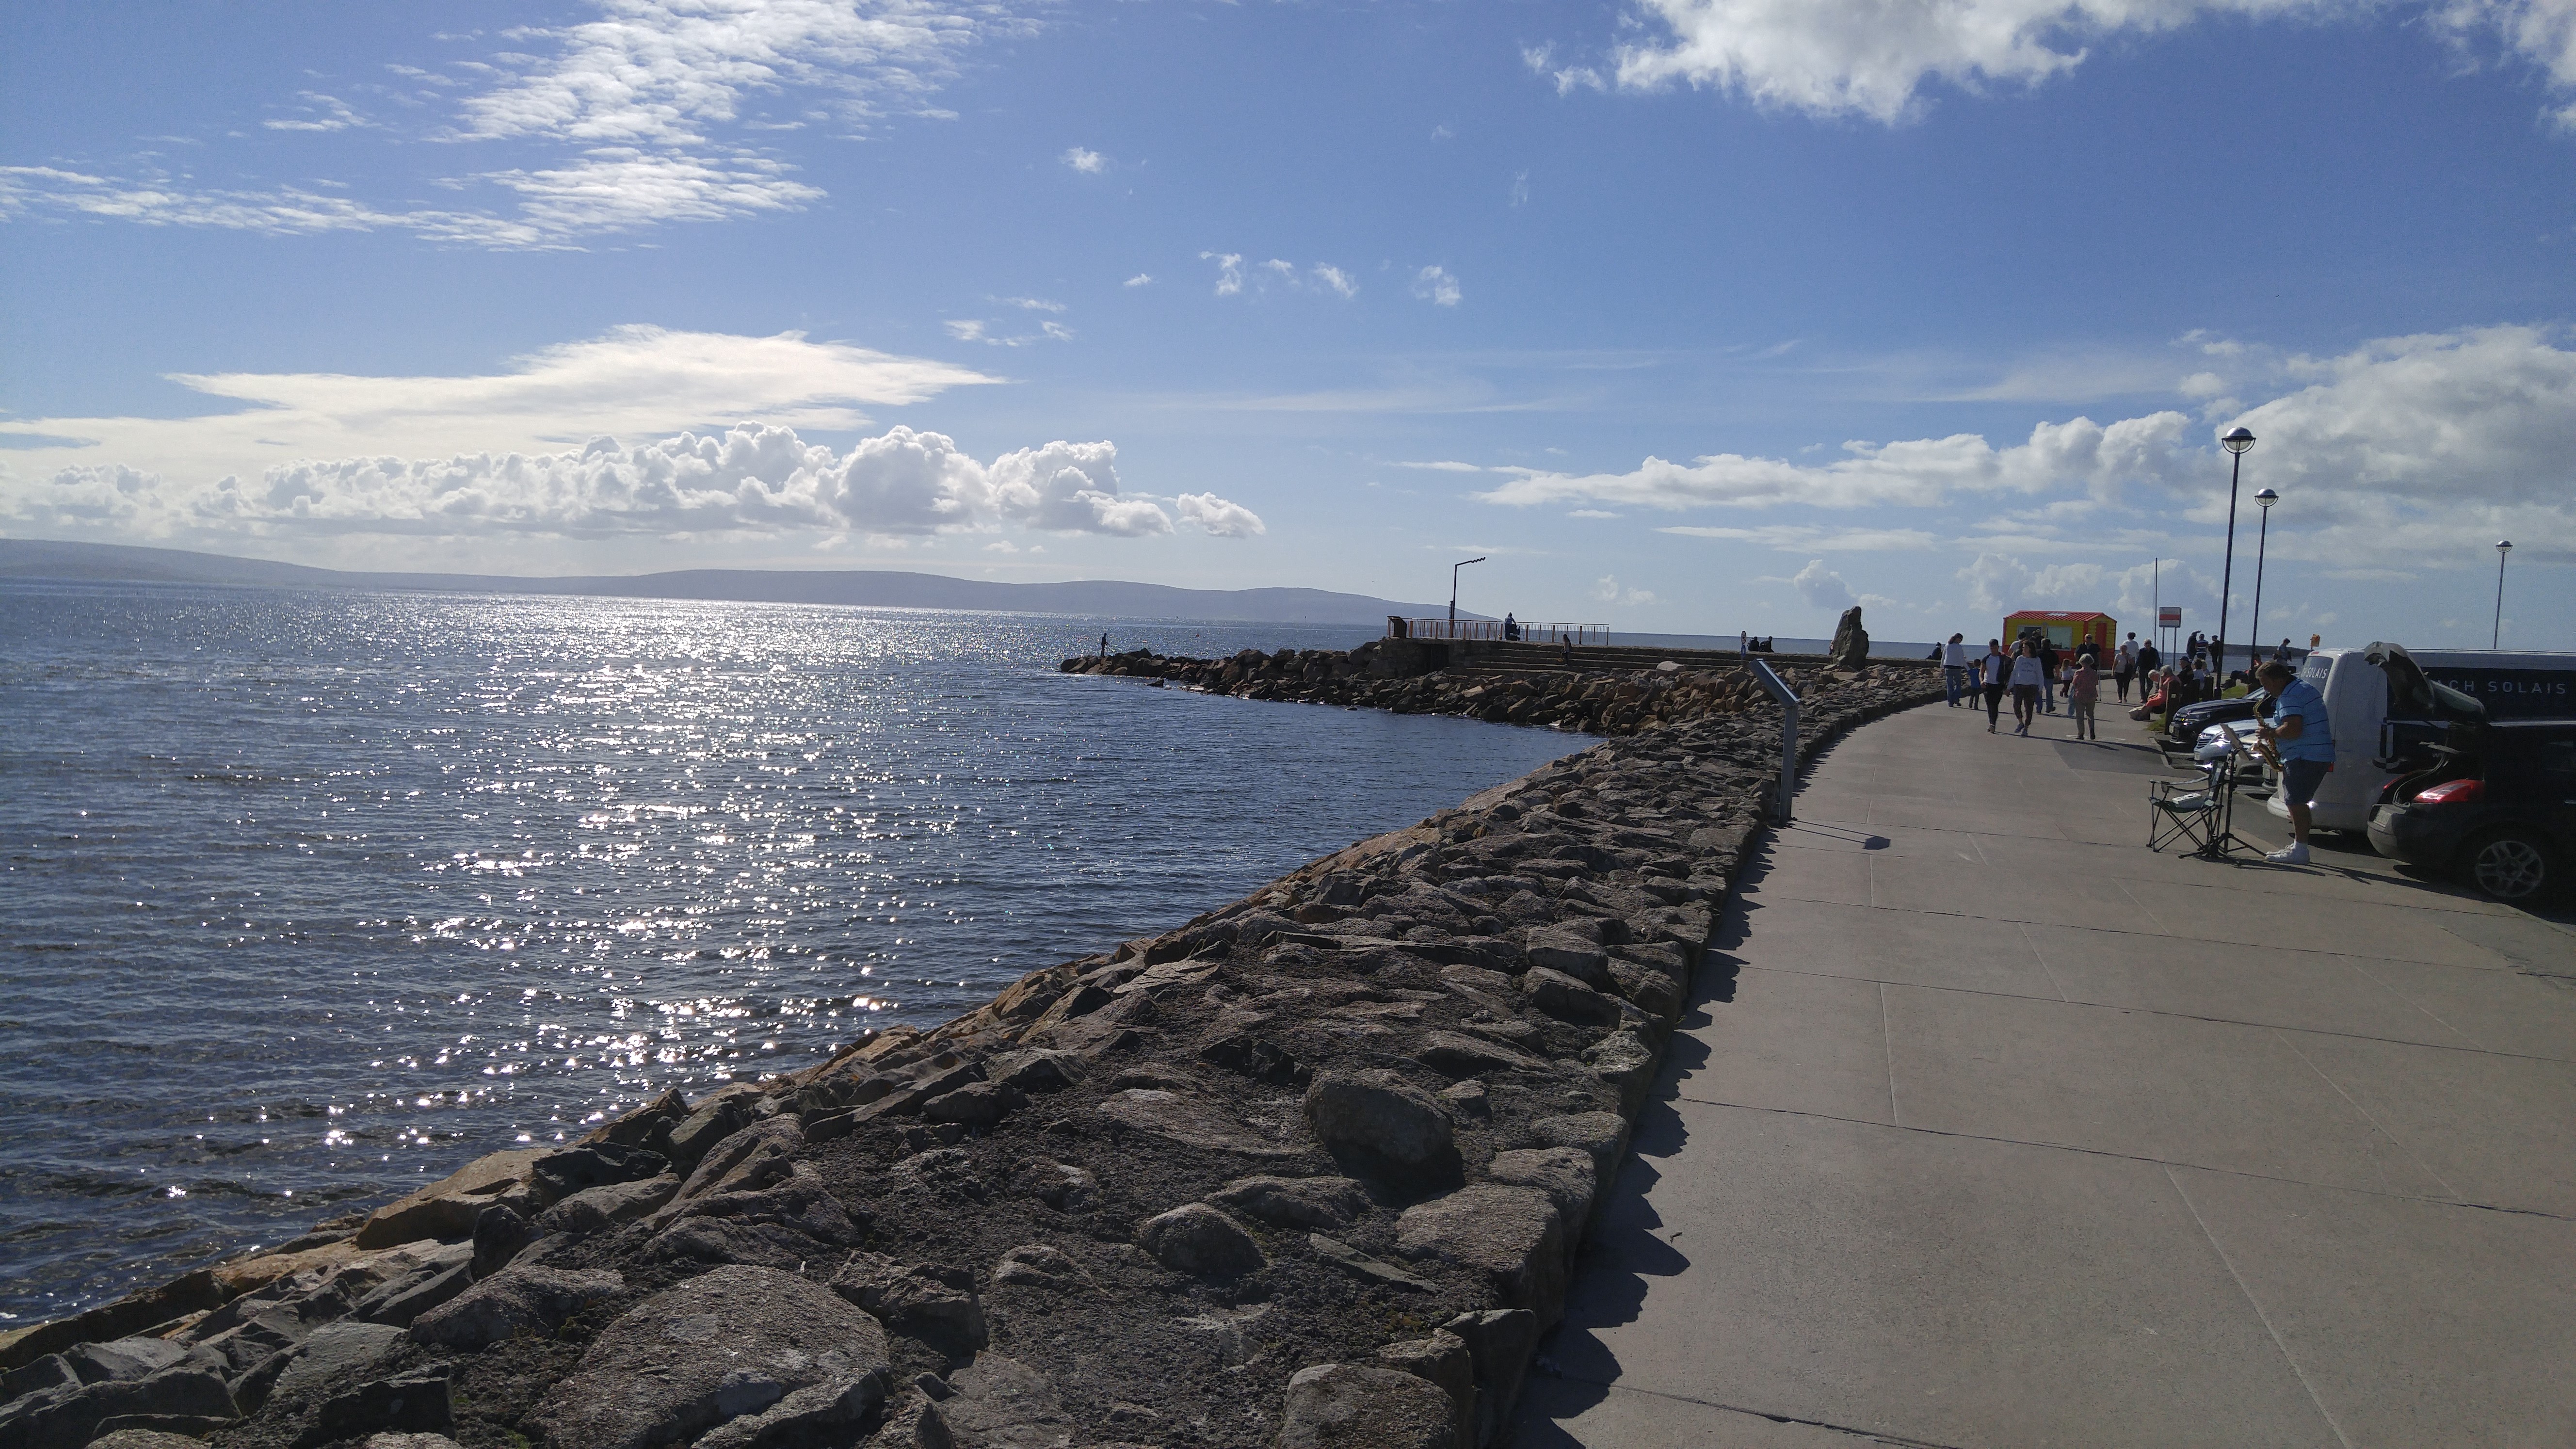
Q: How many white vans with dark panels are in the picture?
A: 1